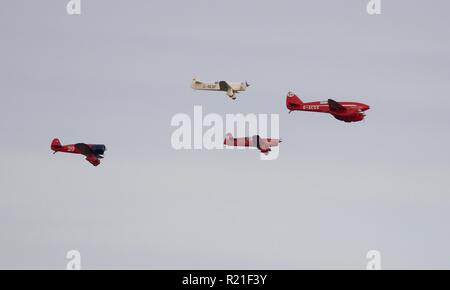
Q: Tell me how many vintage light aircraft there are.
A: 4